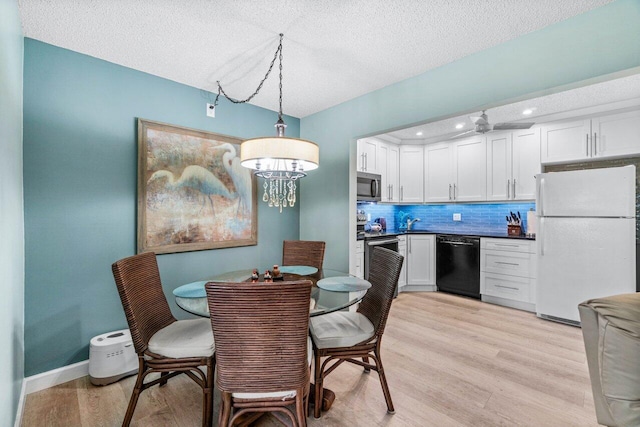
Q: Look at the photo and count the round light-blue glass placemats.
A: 3